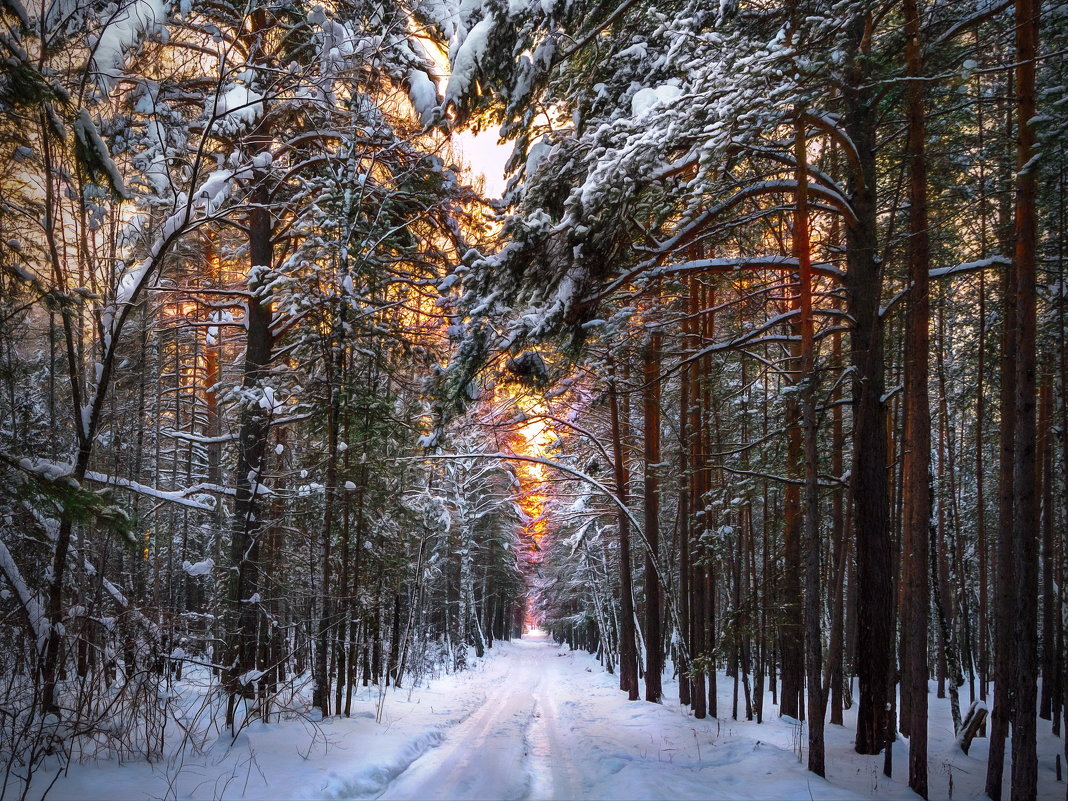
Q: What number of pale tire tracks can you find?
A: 2